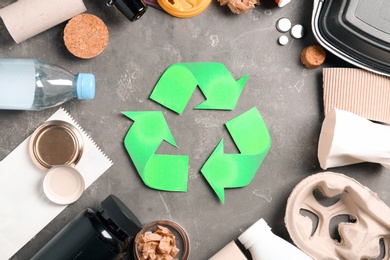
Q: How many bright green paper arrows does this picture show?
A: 3